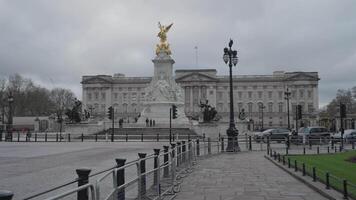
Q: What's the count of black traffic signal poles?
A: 4